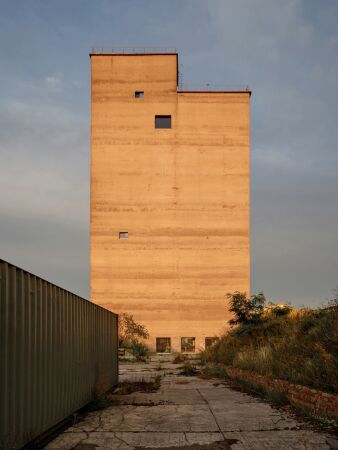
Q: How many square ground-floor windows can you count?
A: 3